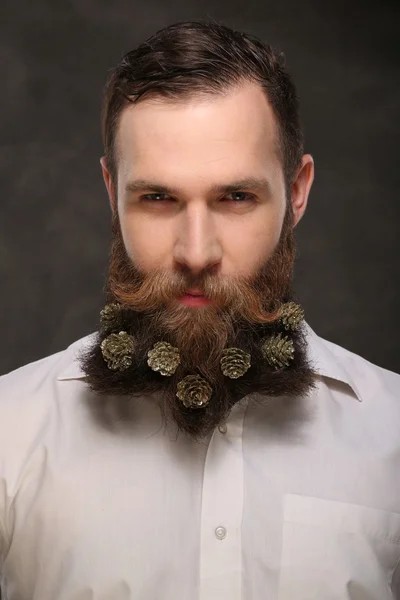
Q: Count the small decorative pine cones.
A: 7